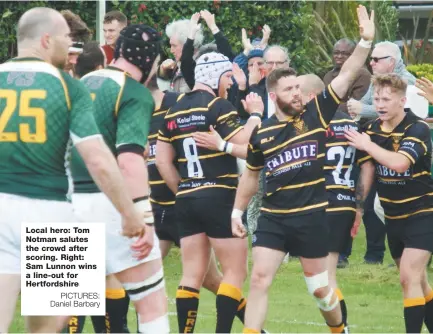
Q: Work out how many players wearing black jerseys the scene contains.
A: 5